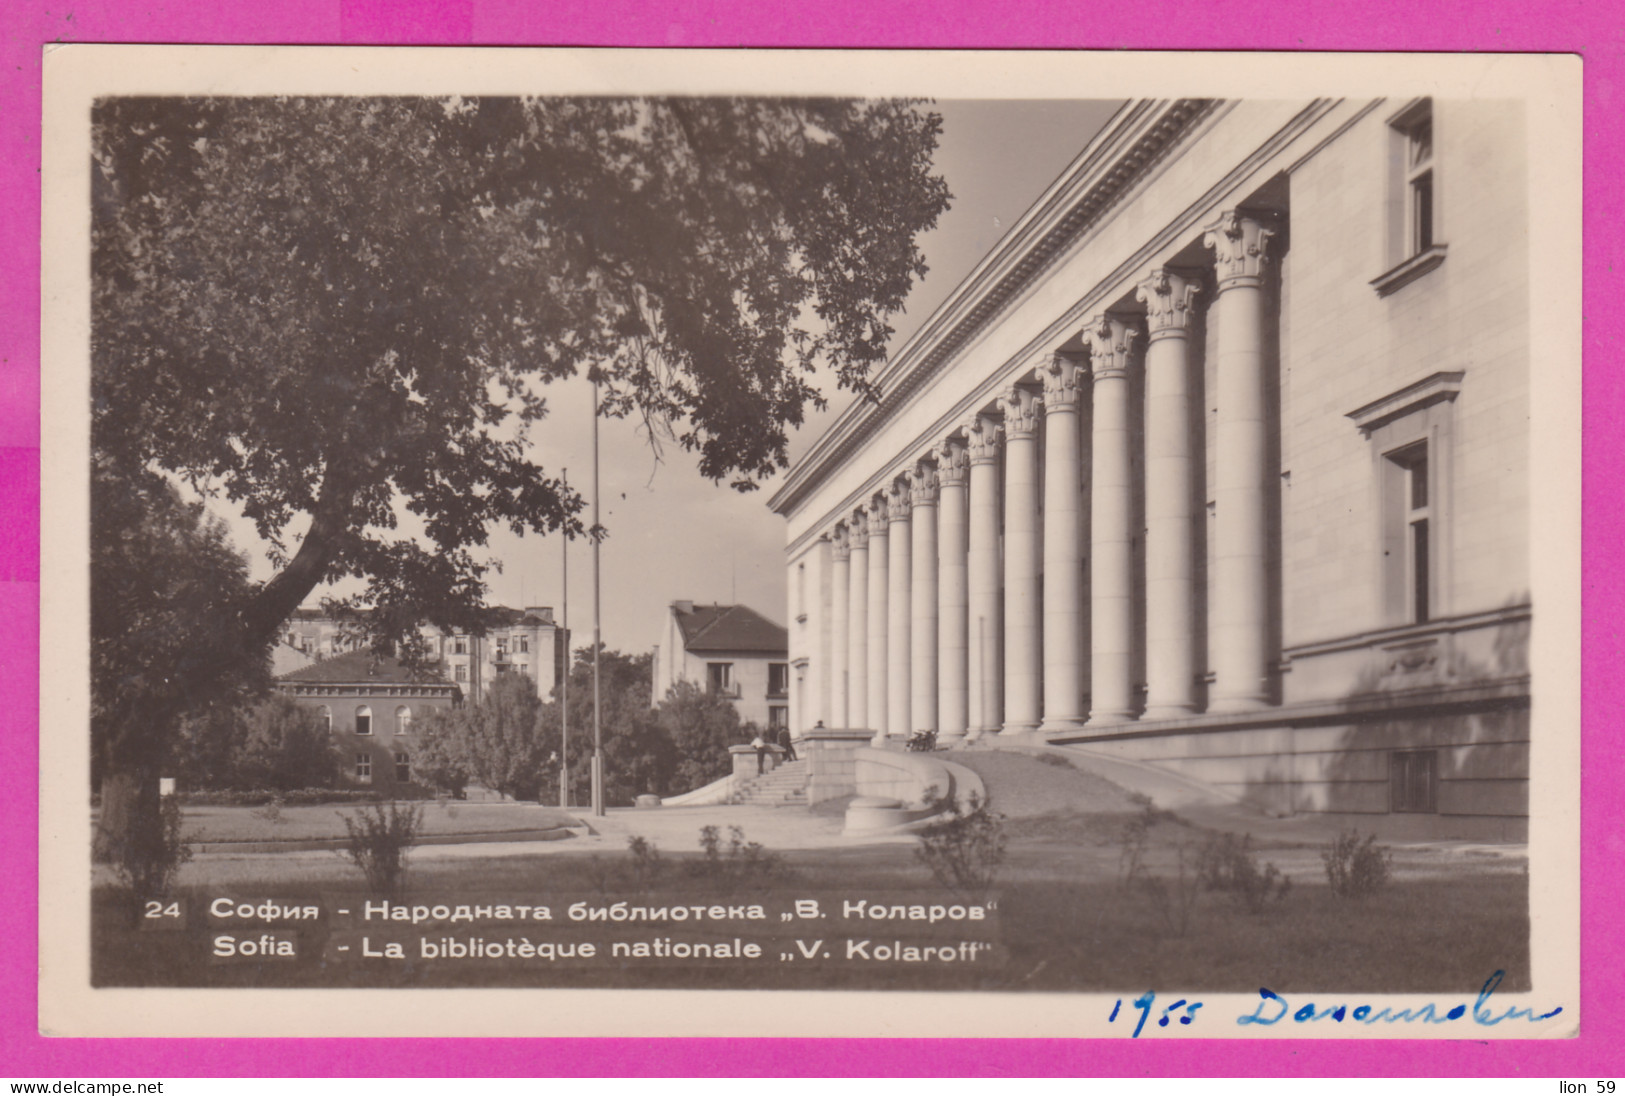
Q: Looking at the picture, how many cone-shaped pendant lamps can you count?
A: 0